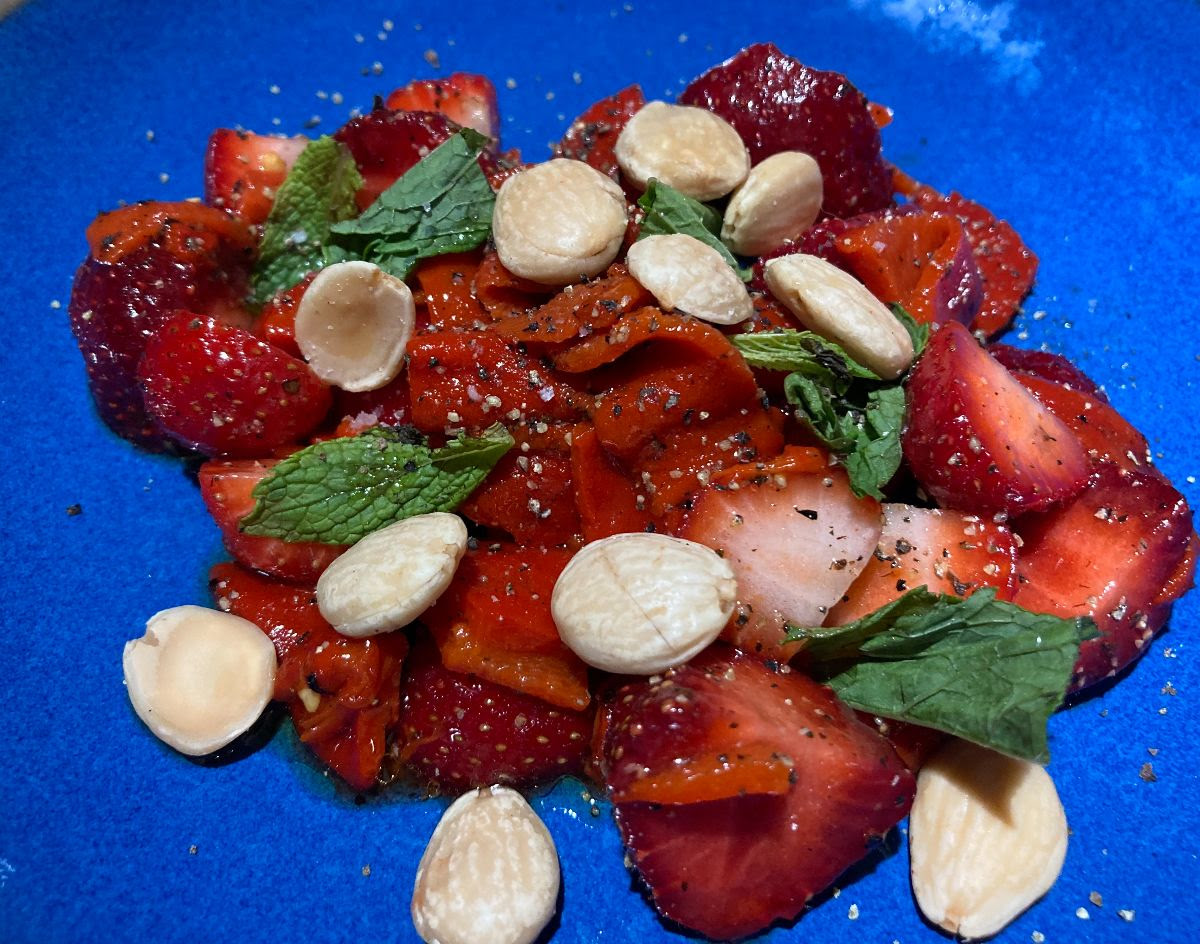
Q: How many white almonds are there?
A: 11